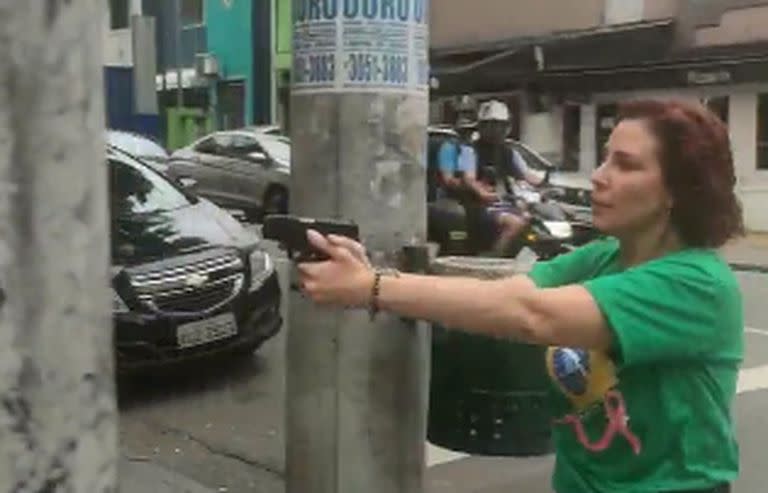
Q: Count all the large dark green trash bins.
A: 1